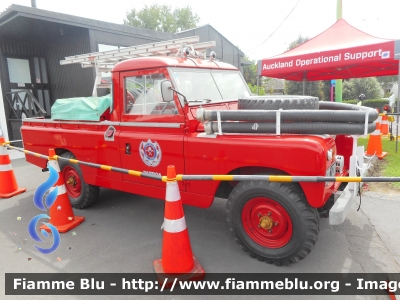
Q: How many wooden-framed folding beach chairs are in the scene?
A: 0